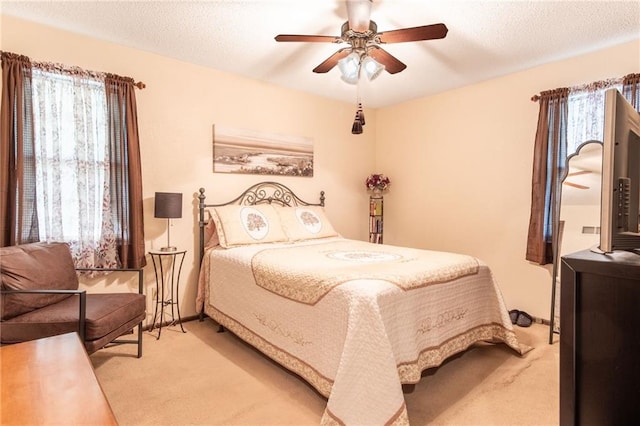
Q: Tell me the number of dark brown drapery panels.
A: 4